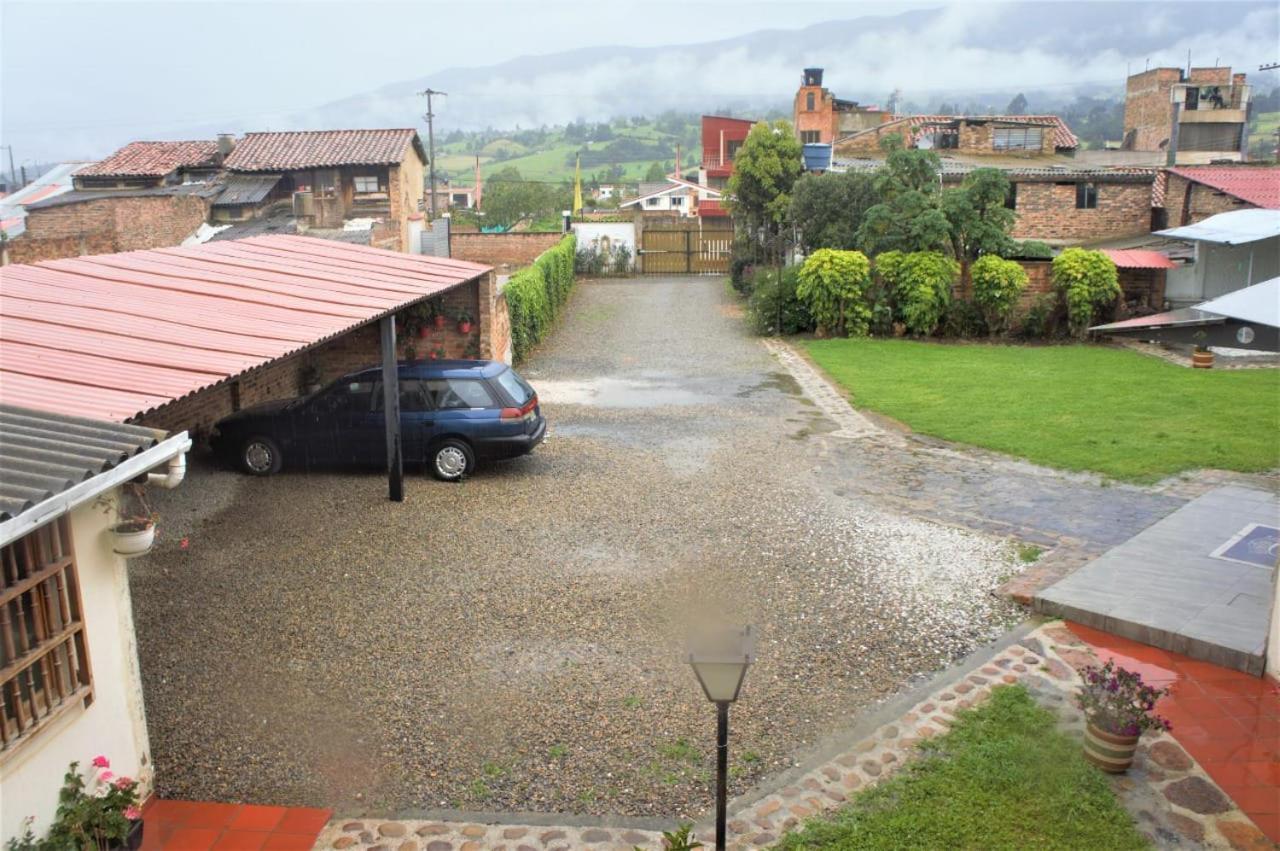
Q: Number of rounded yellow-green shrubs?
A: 4